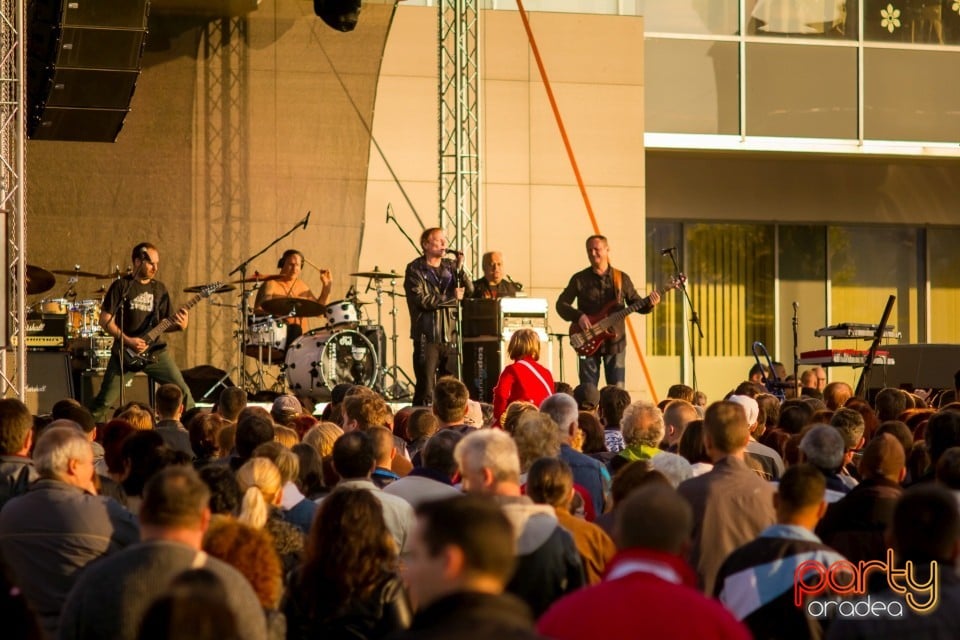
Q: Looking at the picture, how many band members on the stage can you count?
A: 5